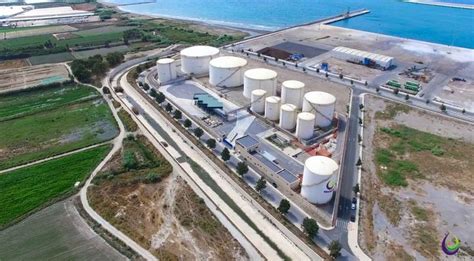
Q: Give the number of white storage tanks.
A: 11